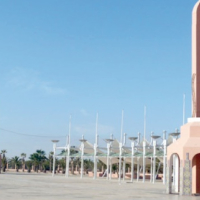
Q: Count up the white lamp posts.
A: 6